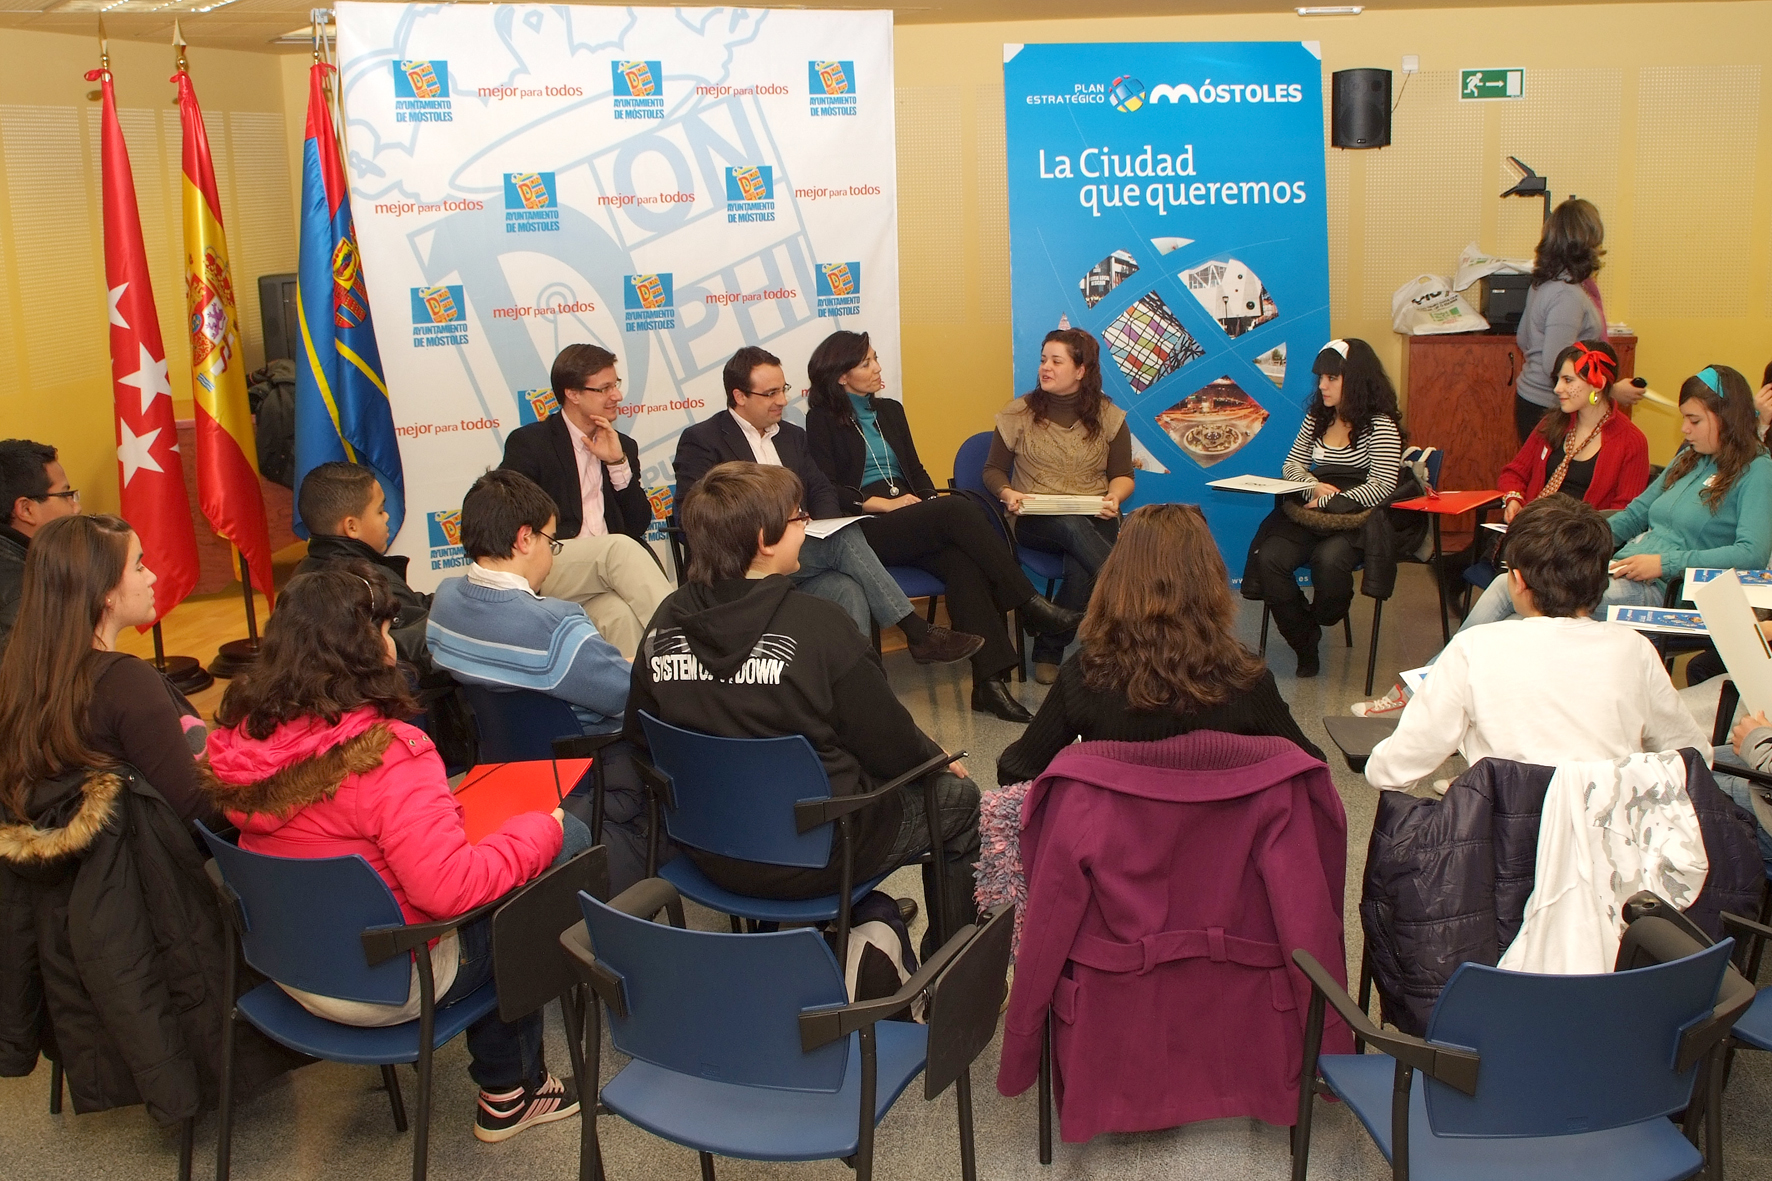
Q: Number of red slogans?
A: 10